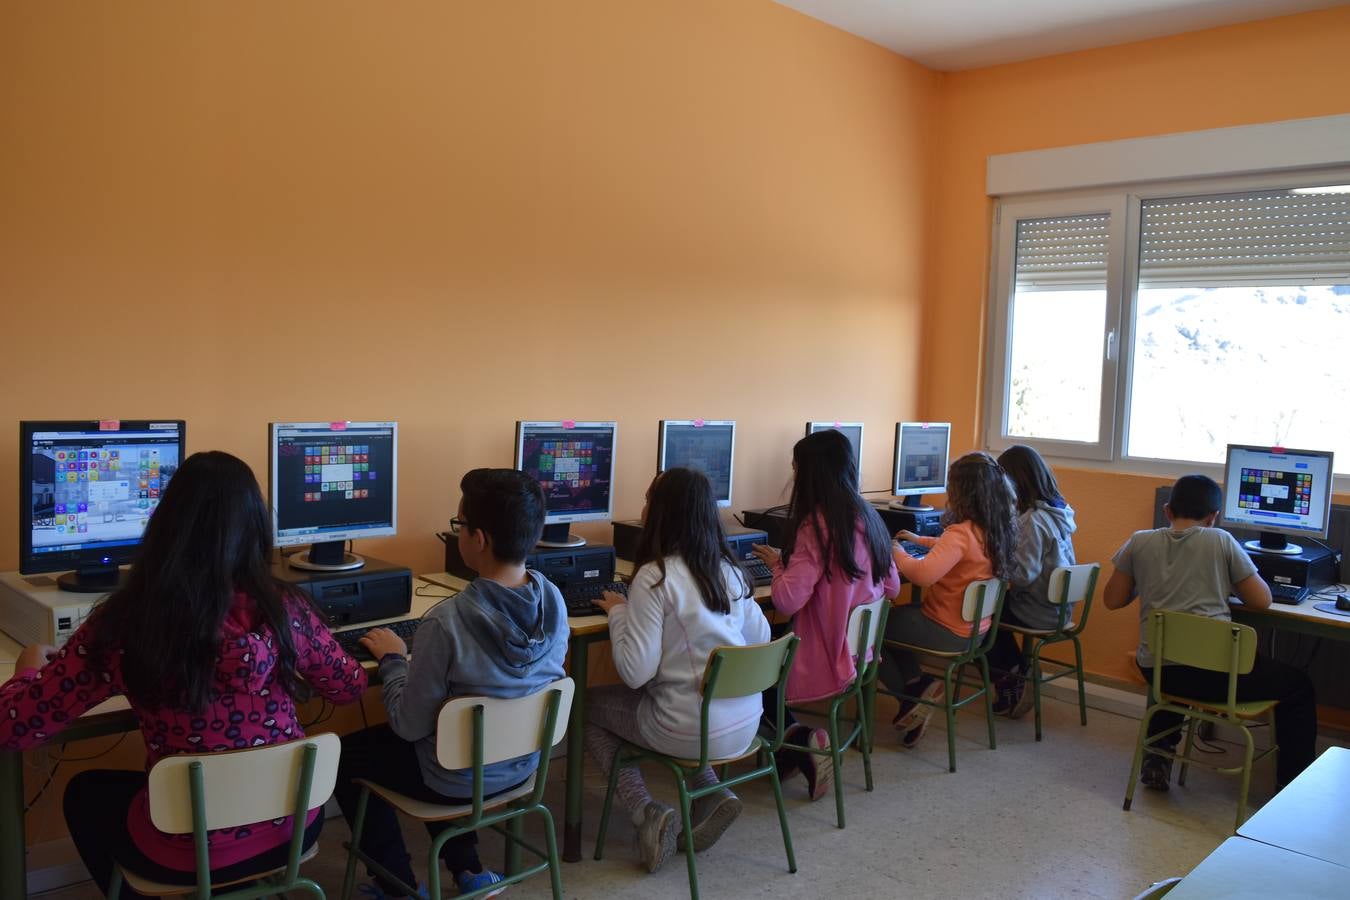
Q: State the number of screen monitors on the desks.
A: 7